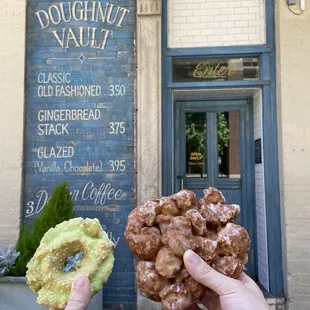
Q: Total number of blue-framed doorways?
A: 1